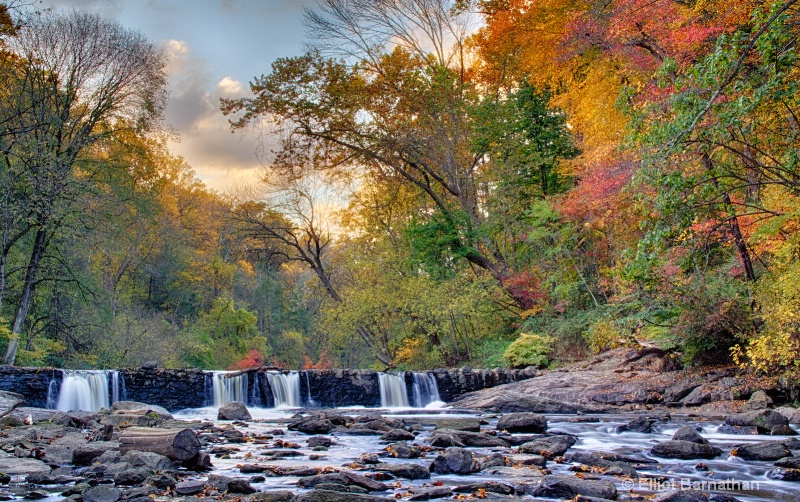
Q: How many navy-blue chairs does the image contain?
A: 0